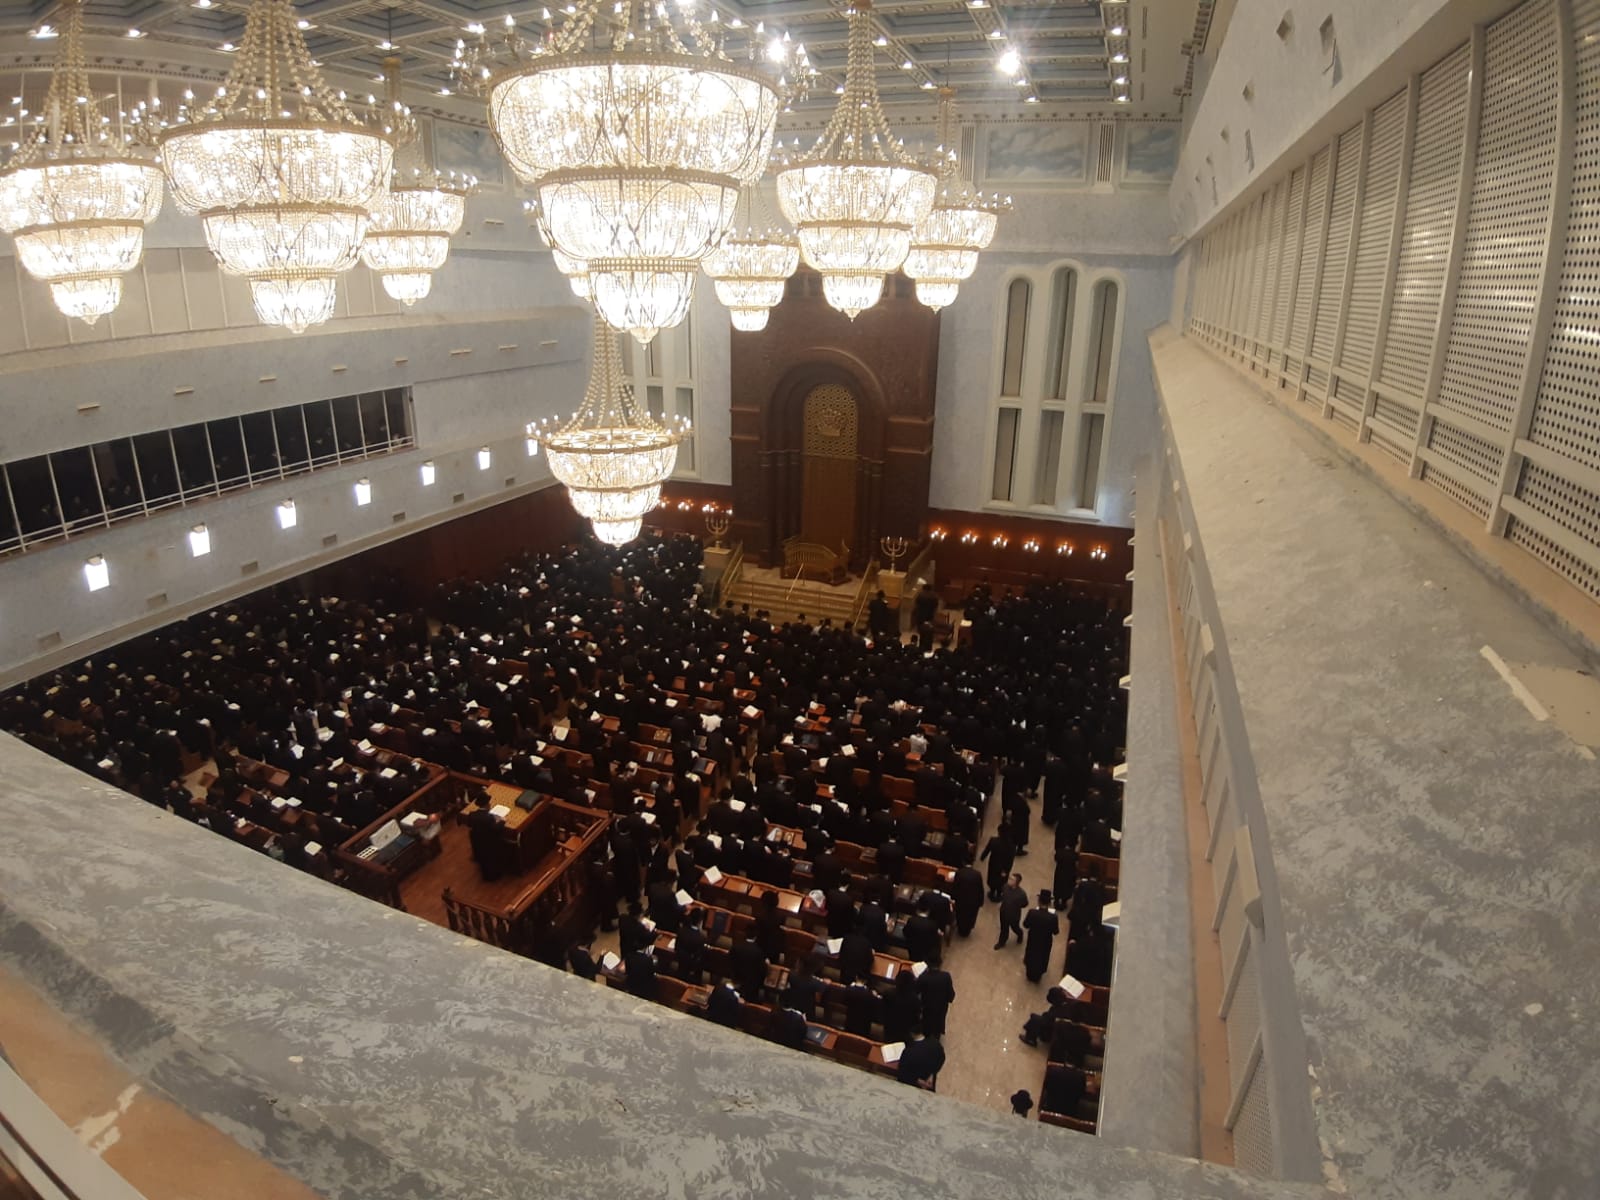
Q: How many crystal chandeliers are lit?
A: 9